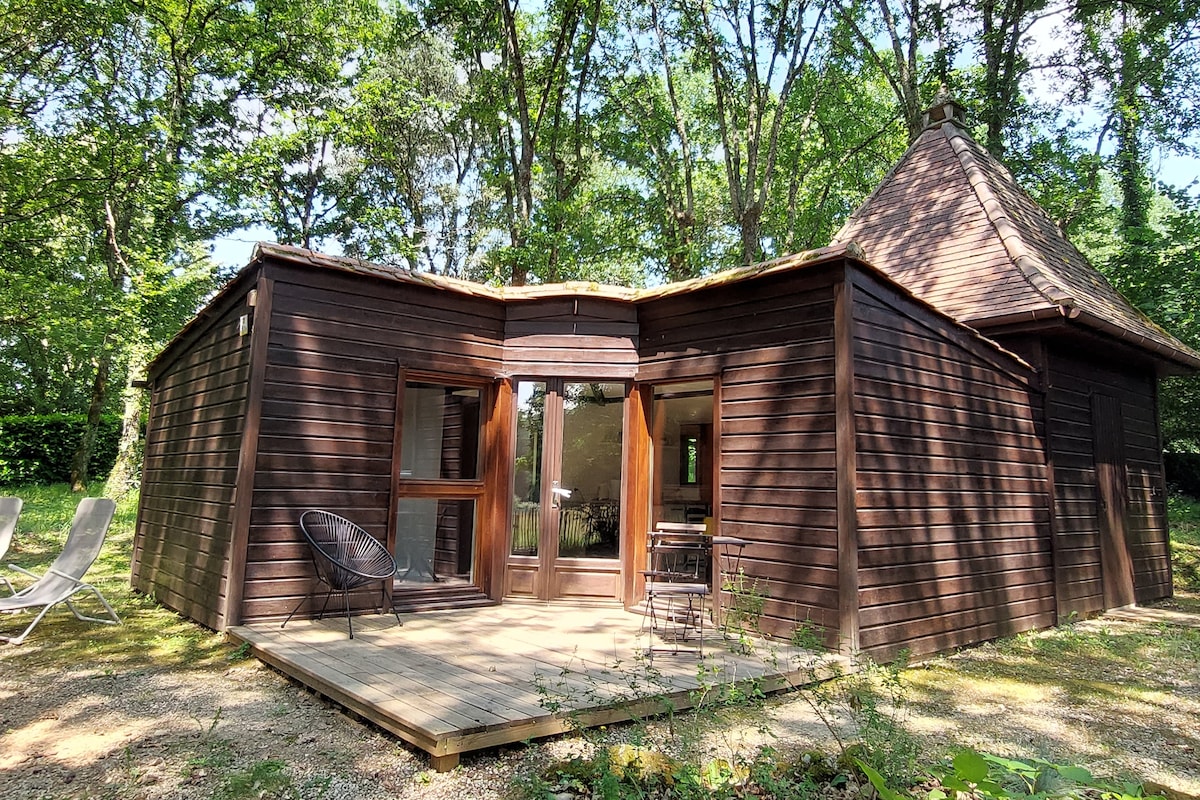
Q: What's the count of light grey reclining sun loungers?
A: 2